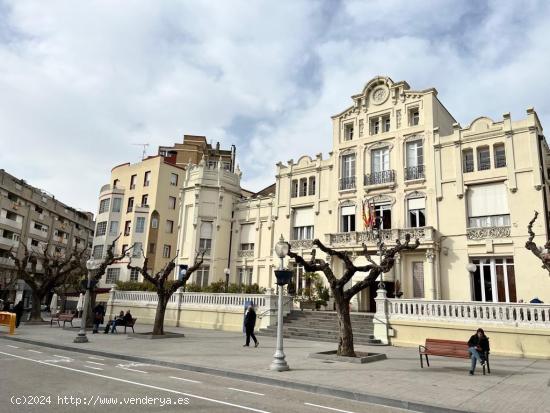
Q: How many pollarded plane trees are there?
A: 5